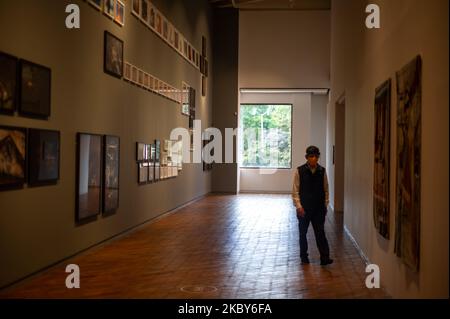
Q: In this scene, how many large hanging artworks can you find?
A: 2